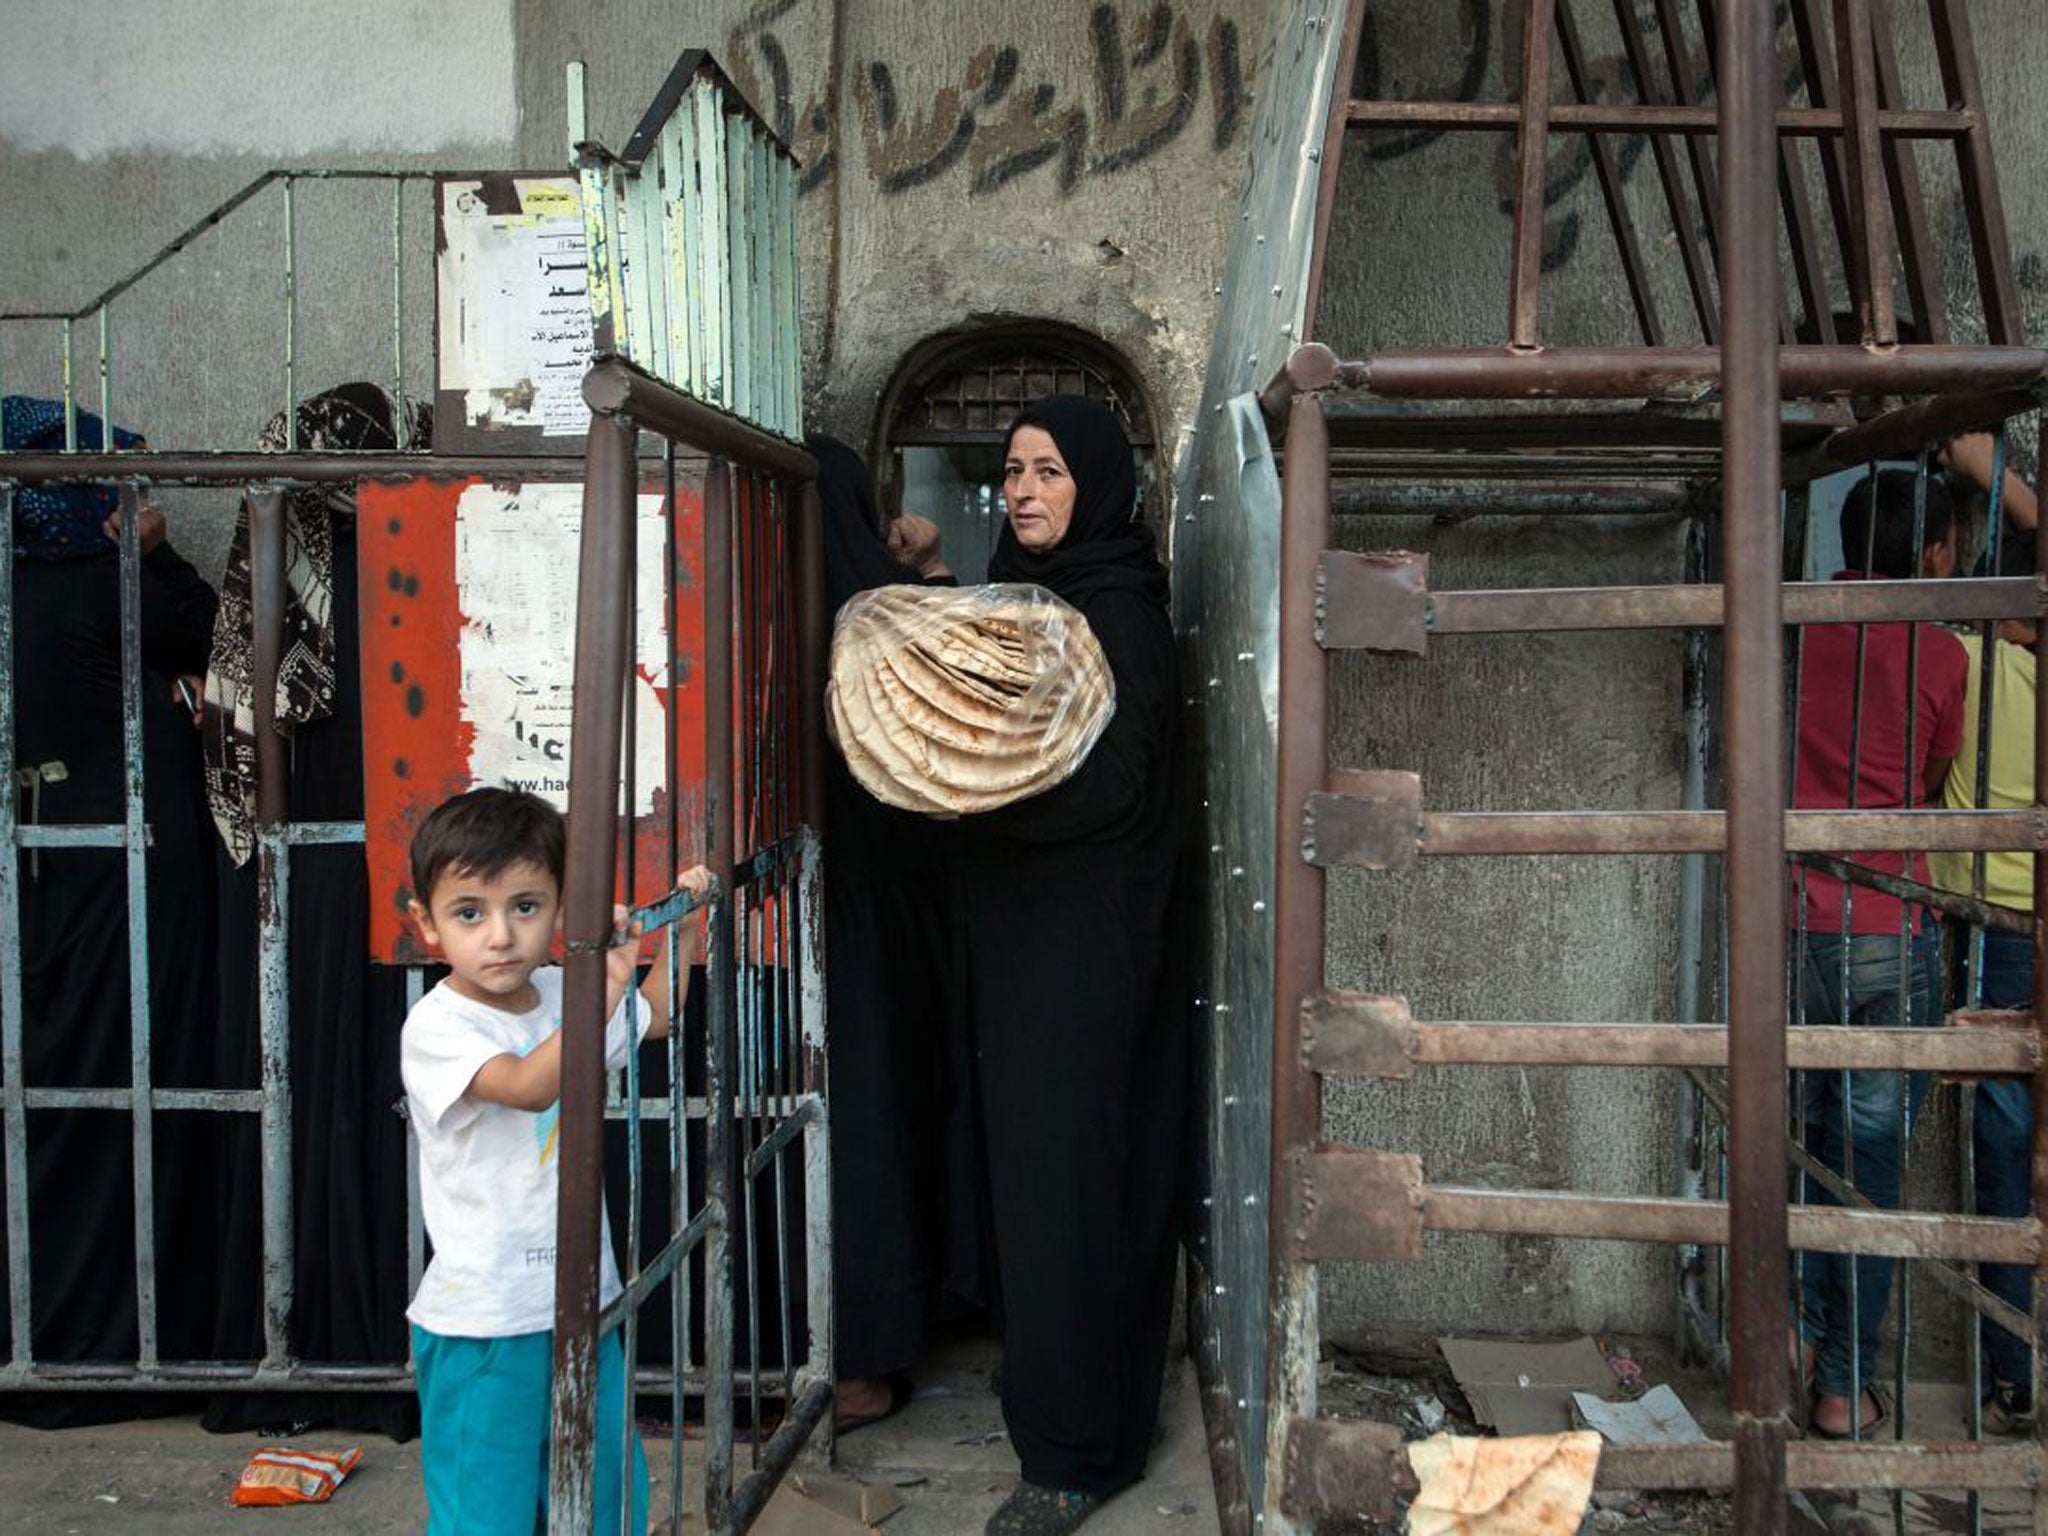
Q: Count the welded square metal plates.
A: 5